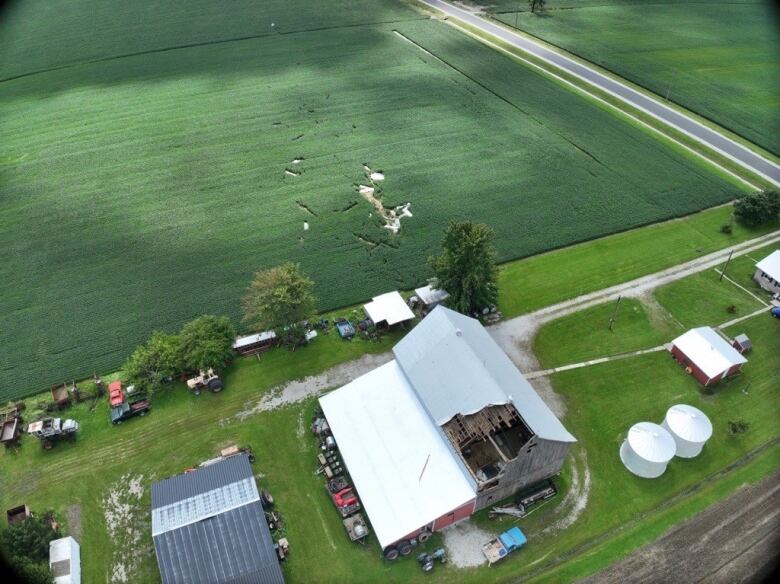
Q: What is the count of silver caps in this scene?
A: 2